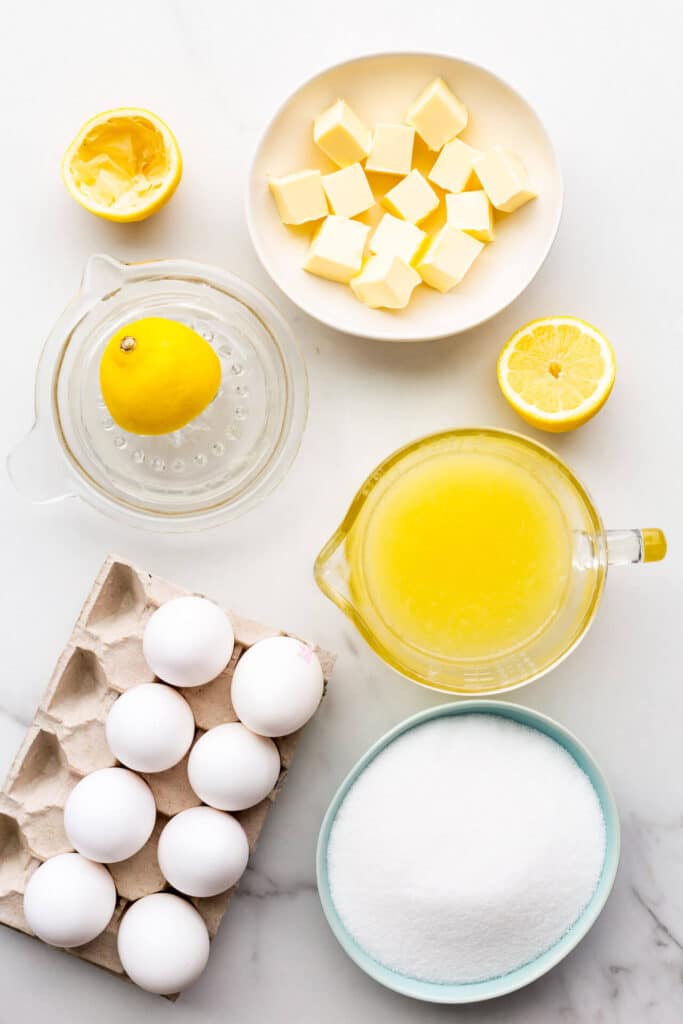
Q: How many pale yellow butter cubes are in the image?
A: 13